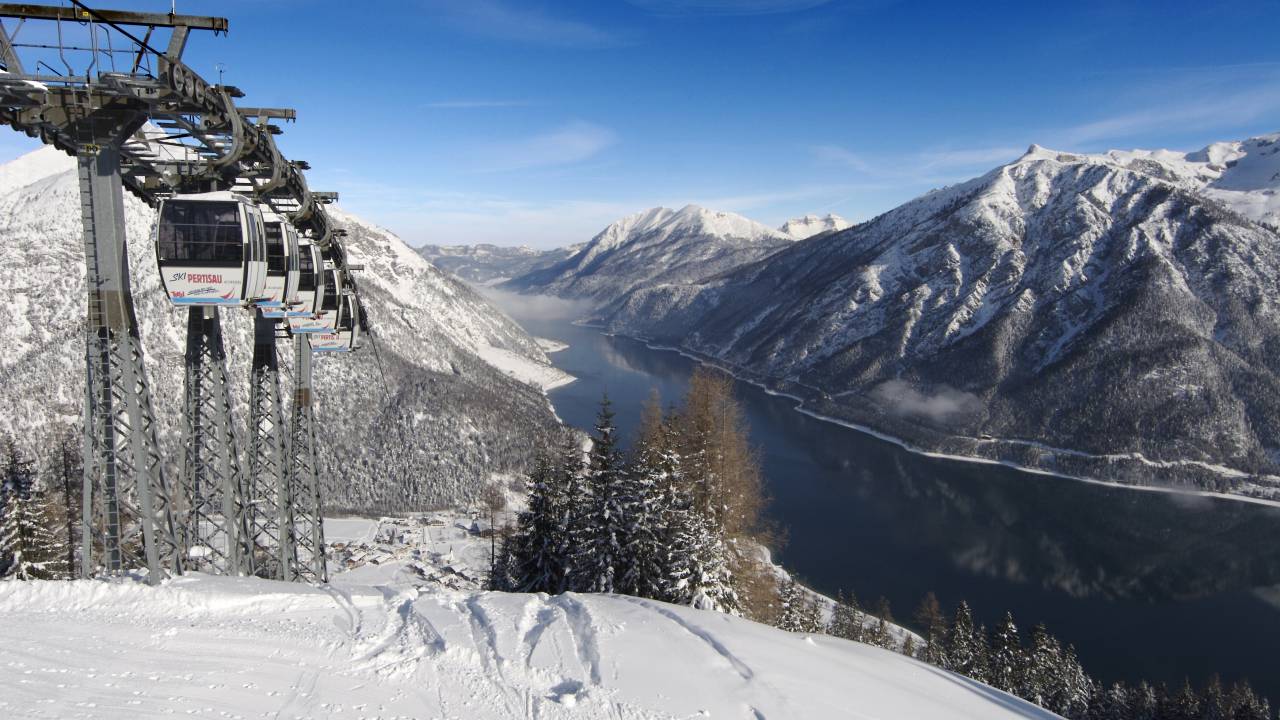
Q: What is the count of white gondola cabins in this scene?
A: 5